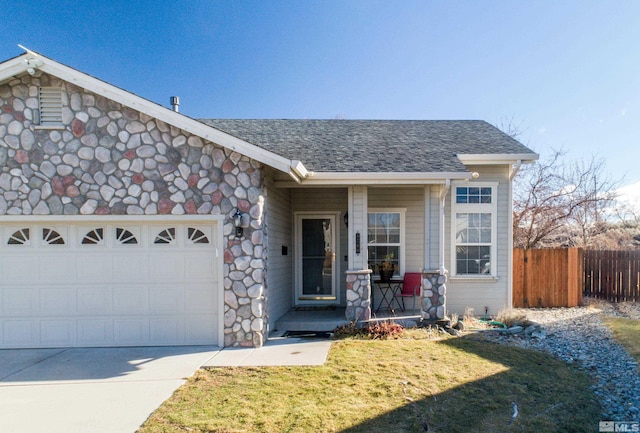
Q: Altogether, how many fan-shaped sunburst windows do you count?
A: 6